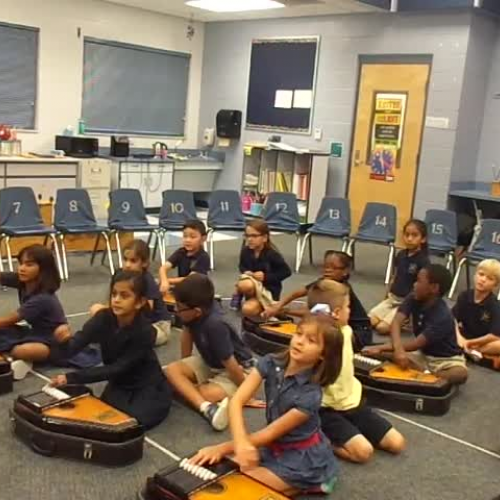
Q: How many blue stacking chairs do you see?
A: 10